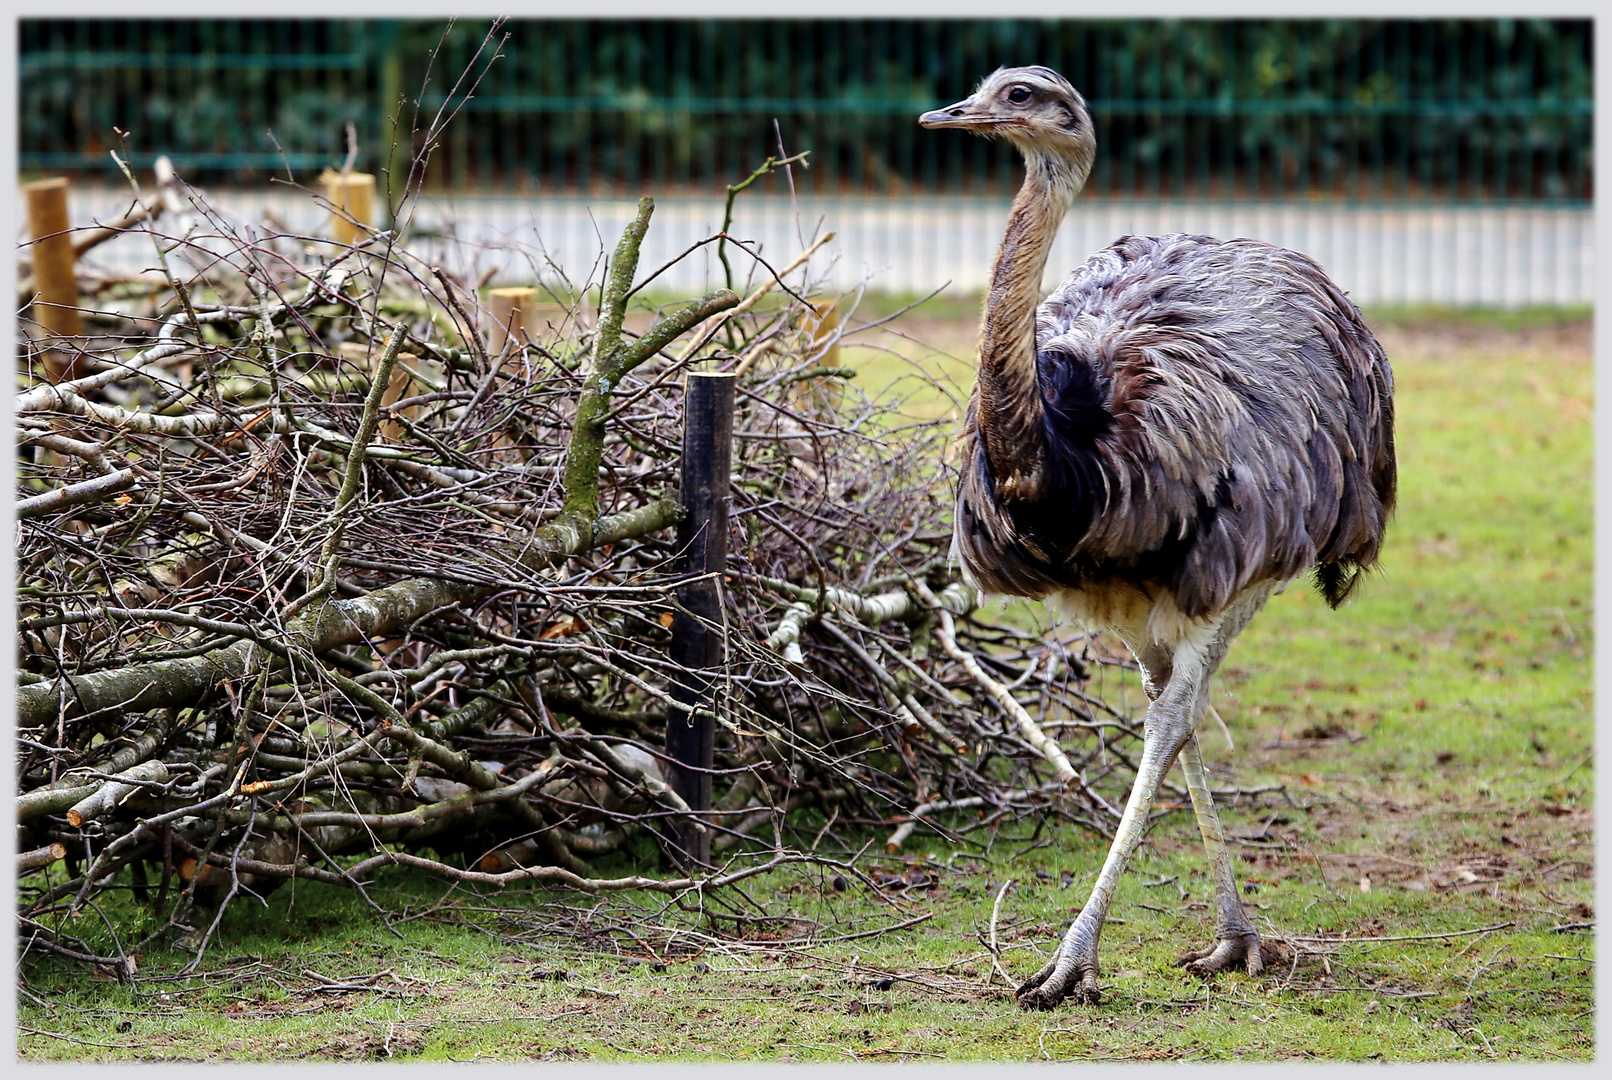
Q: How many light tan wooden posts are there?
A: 5